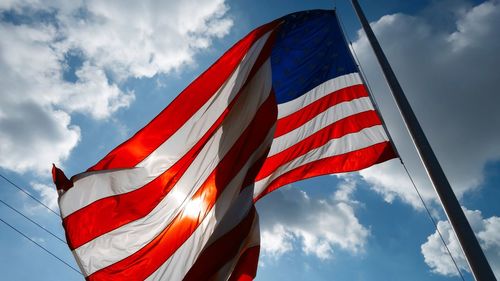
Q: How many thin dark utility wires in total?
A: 3